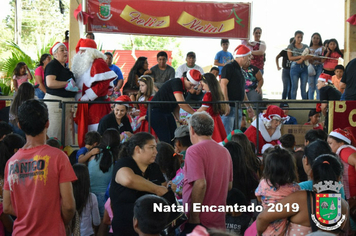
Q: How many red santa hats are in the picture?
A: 8